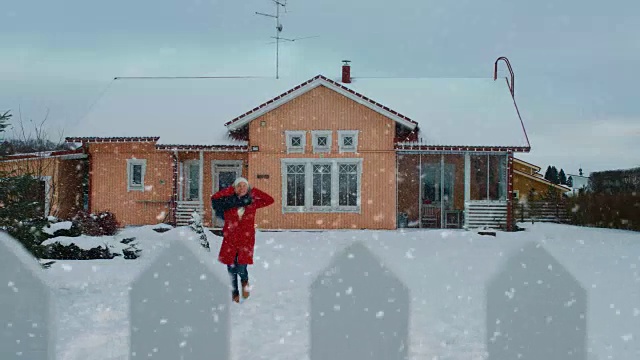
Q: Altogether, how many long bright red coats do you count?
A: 1